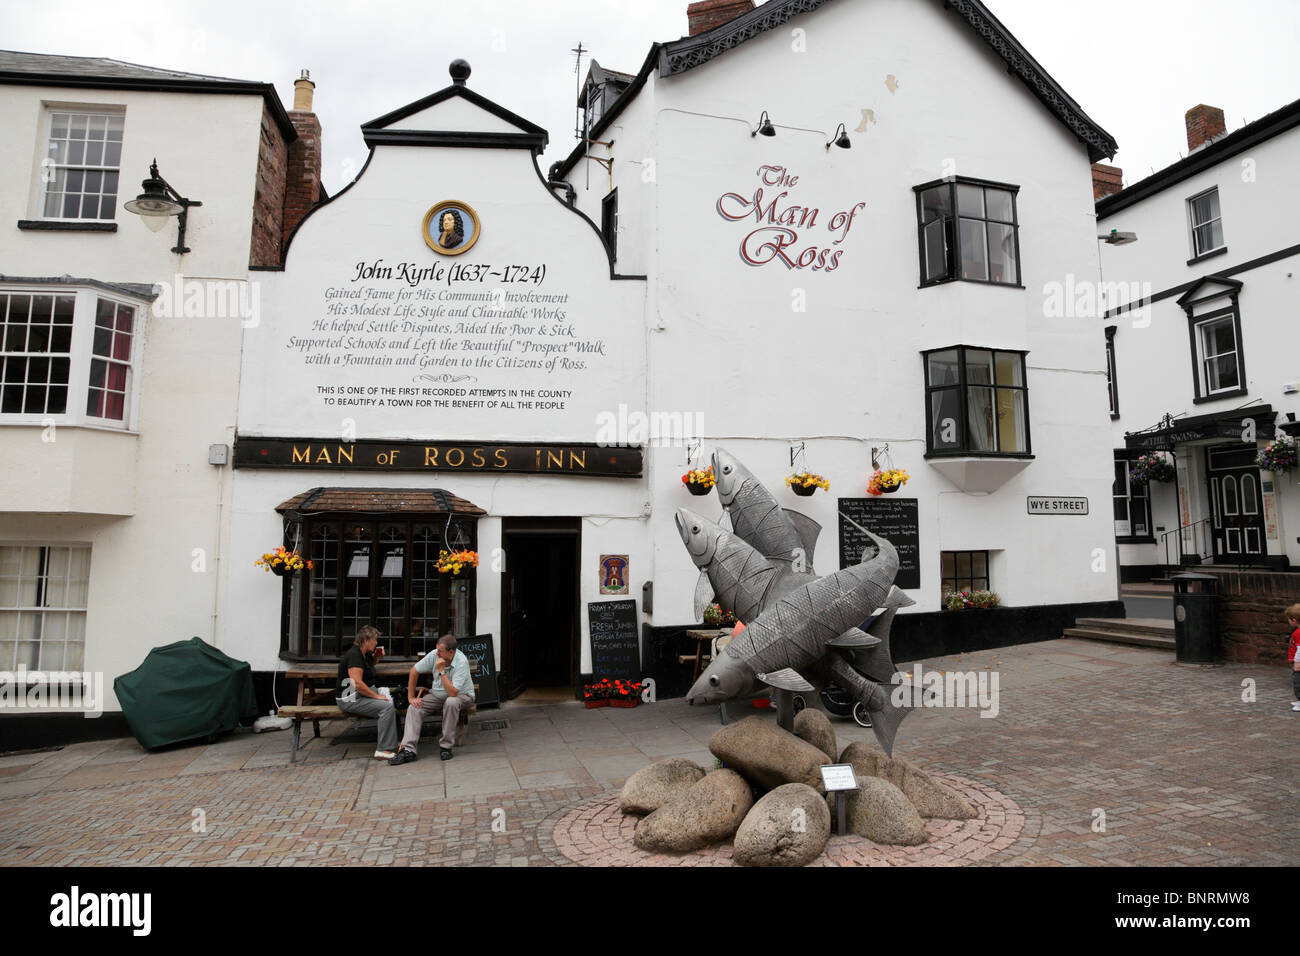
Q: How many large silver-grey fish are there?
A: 3